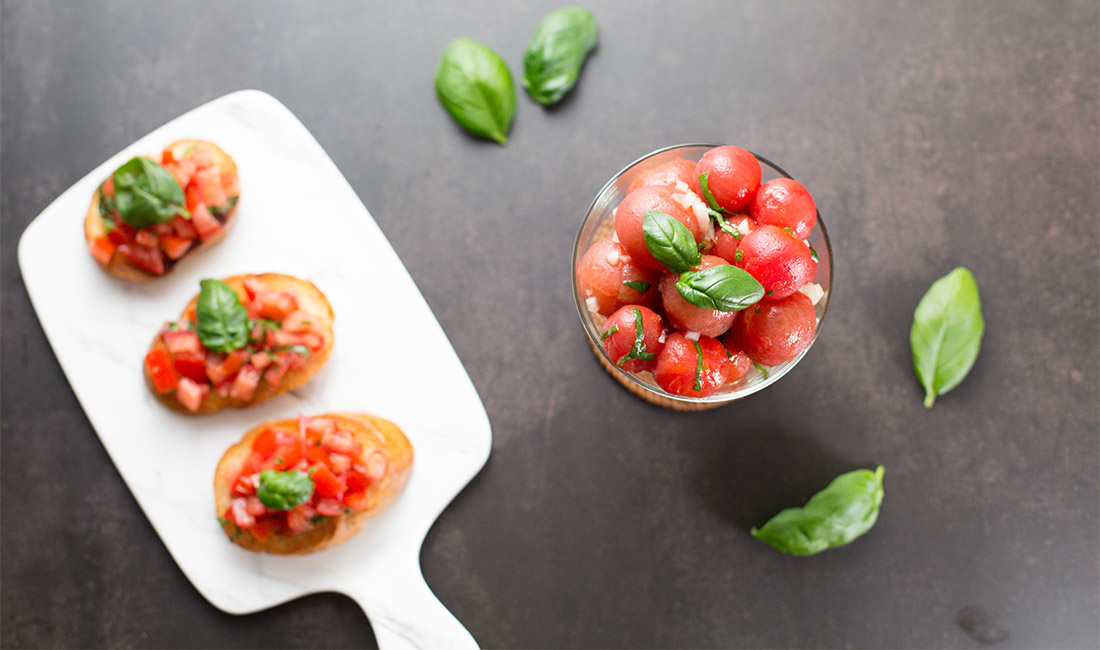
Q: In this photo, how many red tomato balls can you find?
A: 12